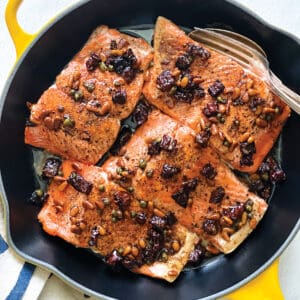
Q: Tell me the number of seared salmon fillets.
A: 4